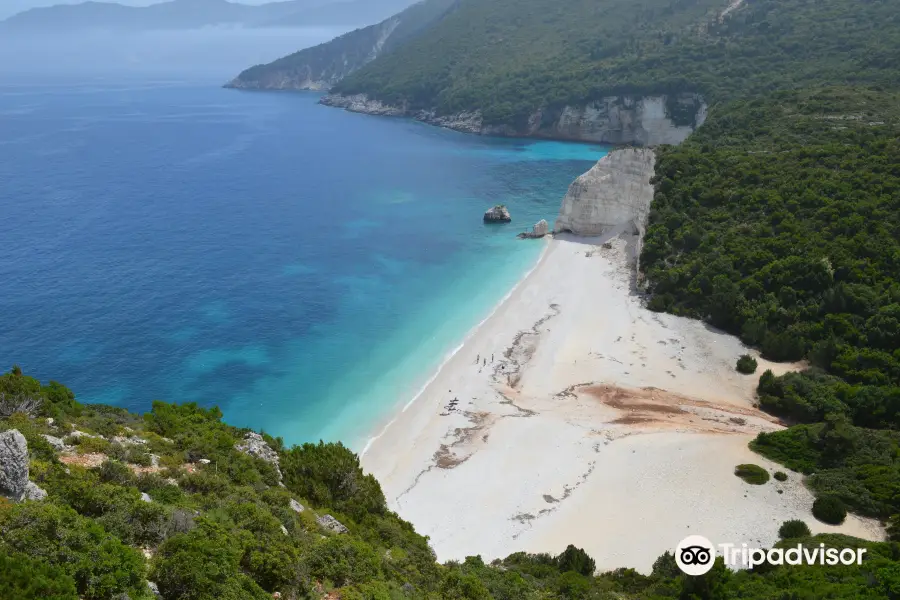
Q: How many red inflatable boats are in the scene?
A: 0